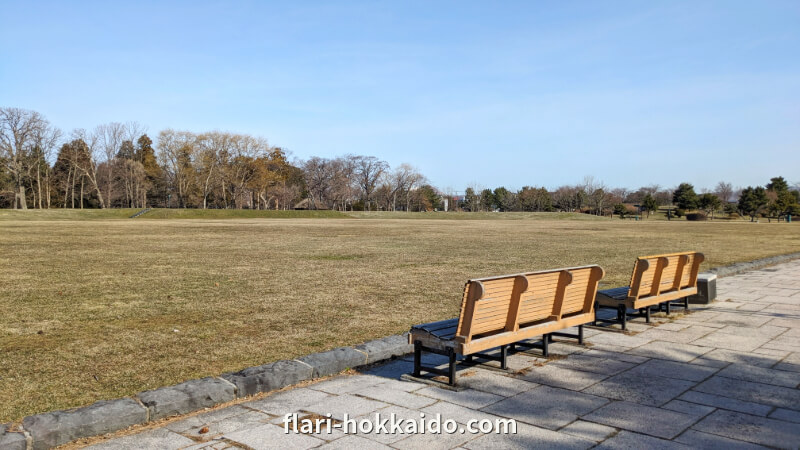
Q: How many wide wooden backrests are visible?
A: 2